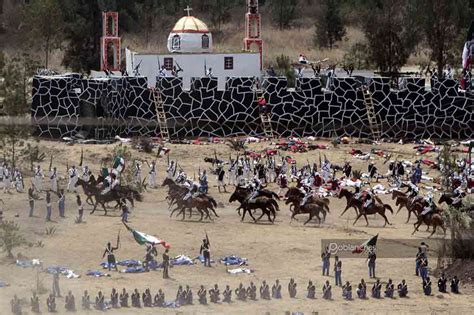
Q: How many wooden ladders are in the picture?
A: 3